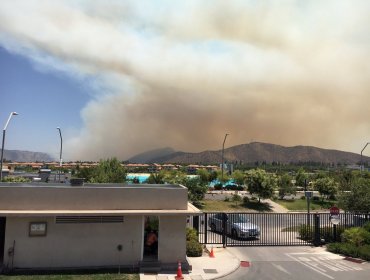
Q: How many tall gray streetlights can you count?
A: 4